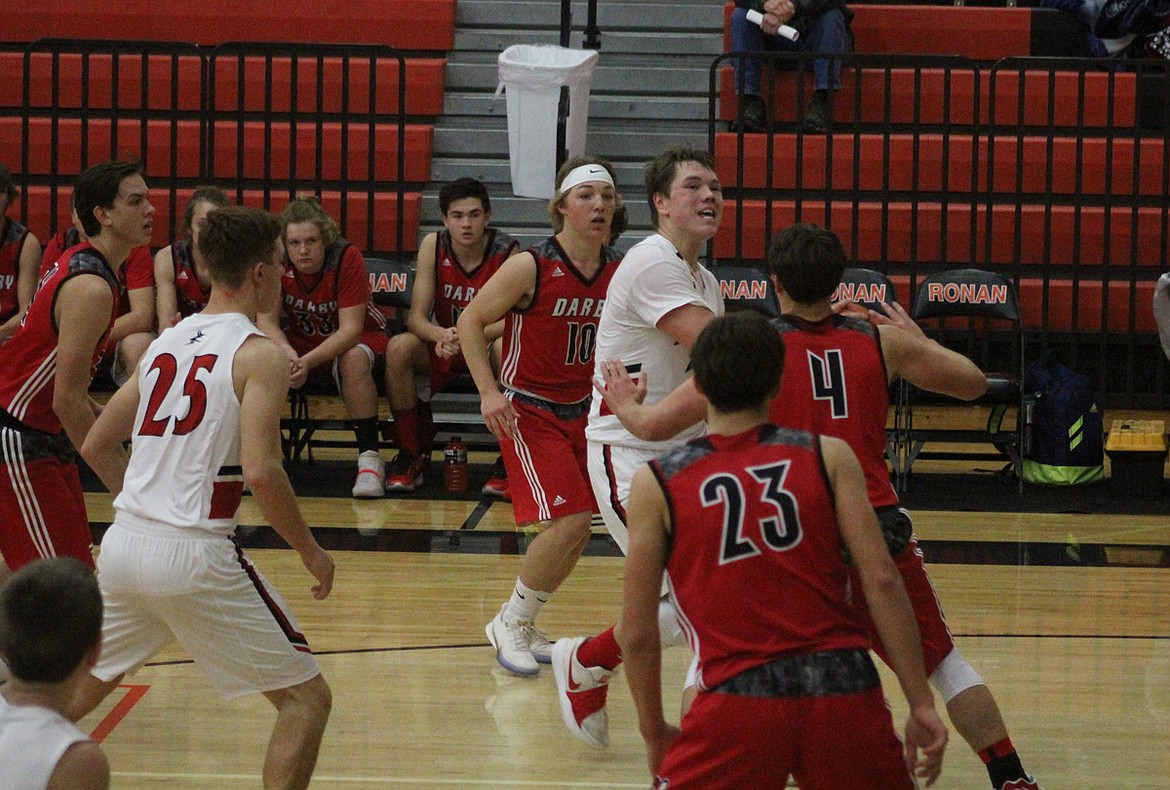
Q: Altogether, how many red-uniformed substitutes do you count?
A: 5